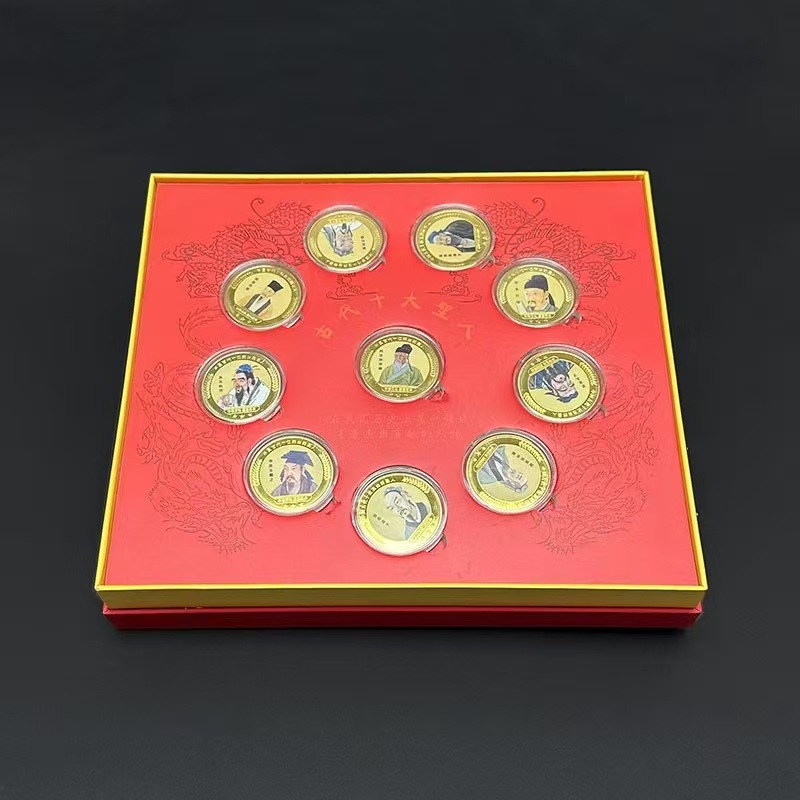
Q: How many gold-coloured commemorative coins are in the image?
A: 10